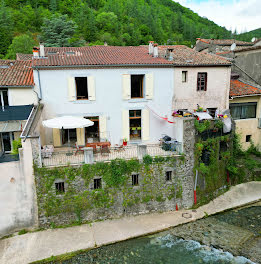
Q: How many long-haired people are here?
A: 0